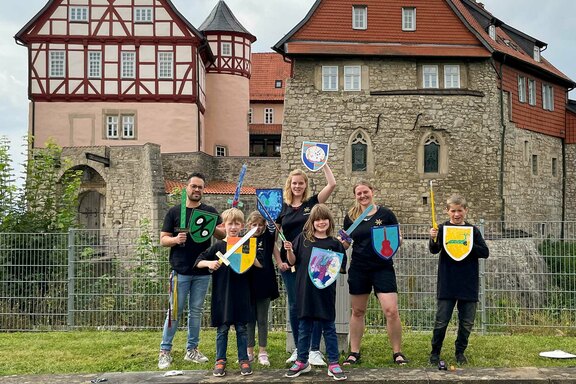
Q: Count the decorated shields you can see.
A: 7